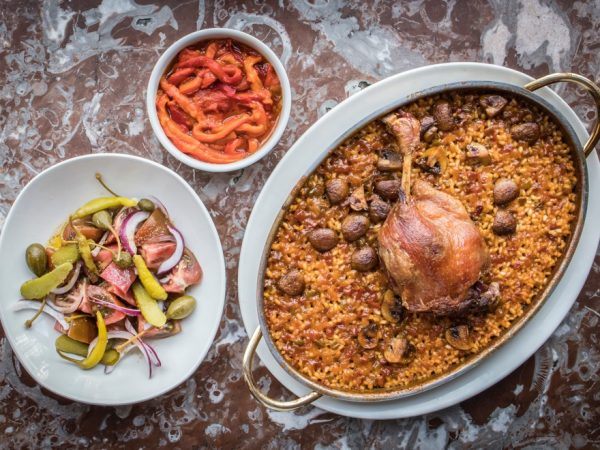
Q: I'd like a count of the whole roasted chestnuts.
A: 11